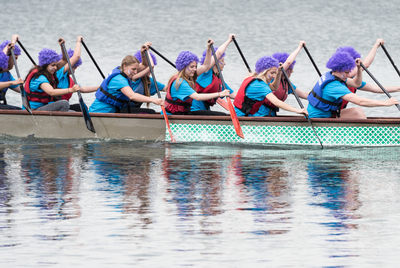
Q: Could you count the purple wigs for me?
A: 11